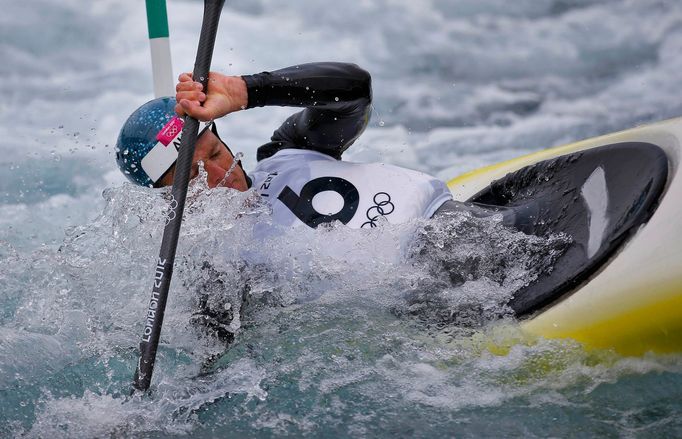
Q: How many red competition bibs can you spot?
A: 0